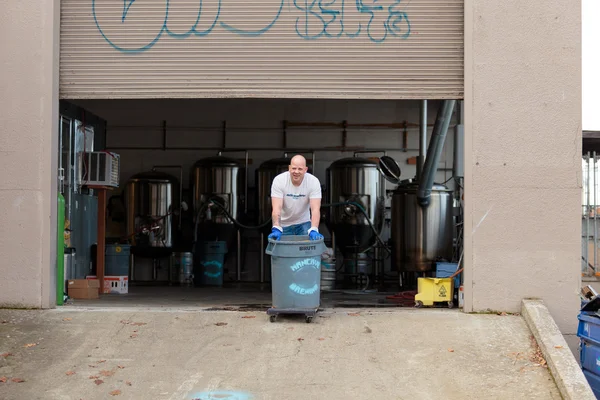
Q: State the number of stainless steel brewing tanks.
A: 5